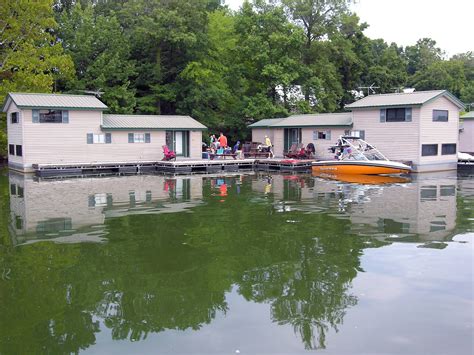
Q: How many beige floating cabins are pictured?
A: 2